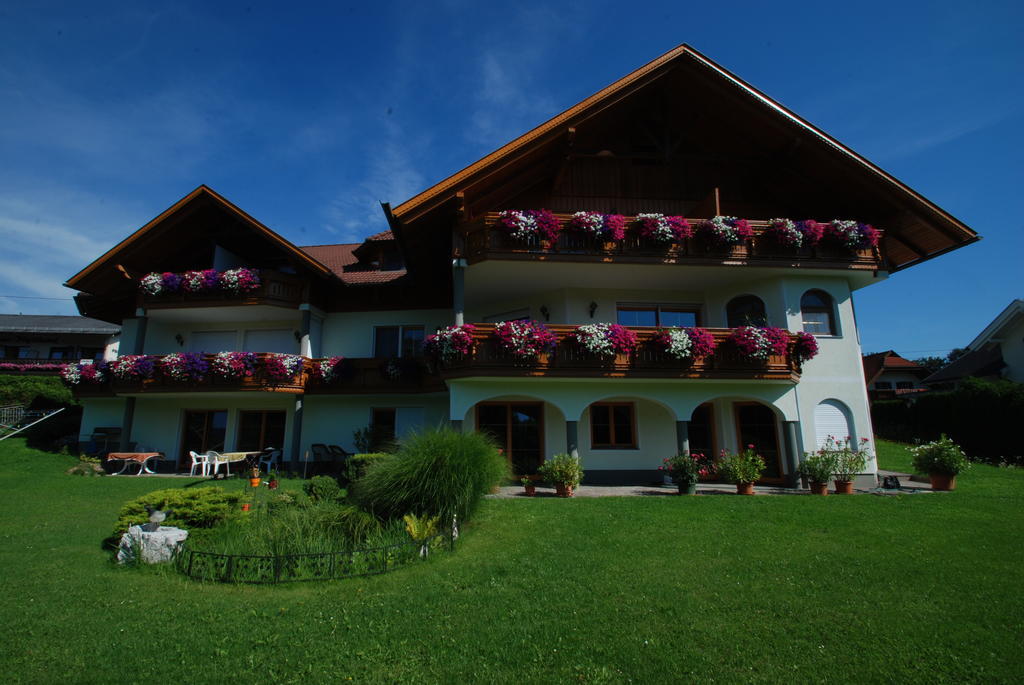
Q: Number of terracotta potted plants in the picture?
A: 6